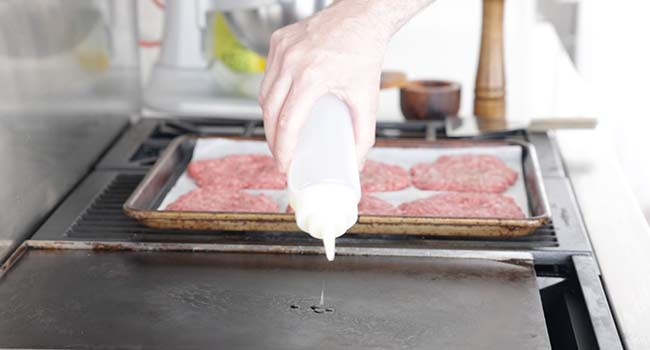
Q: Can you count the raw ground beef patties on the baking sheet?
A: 6